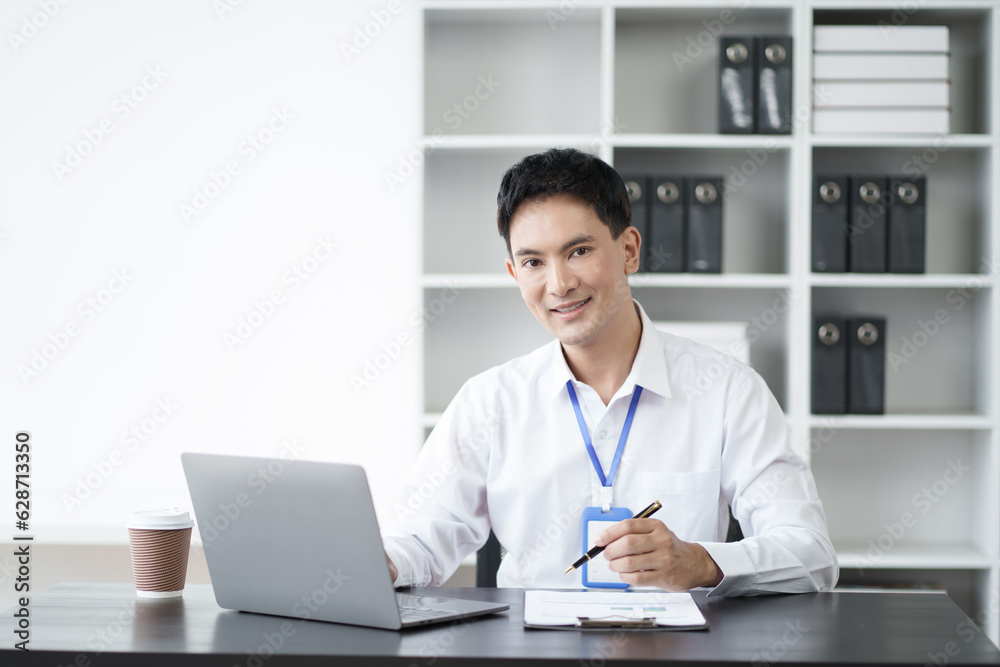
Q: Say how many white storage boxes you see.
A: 4